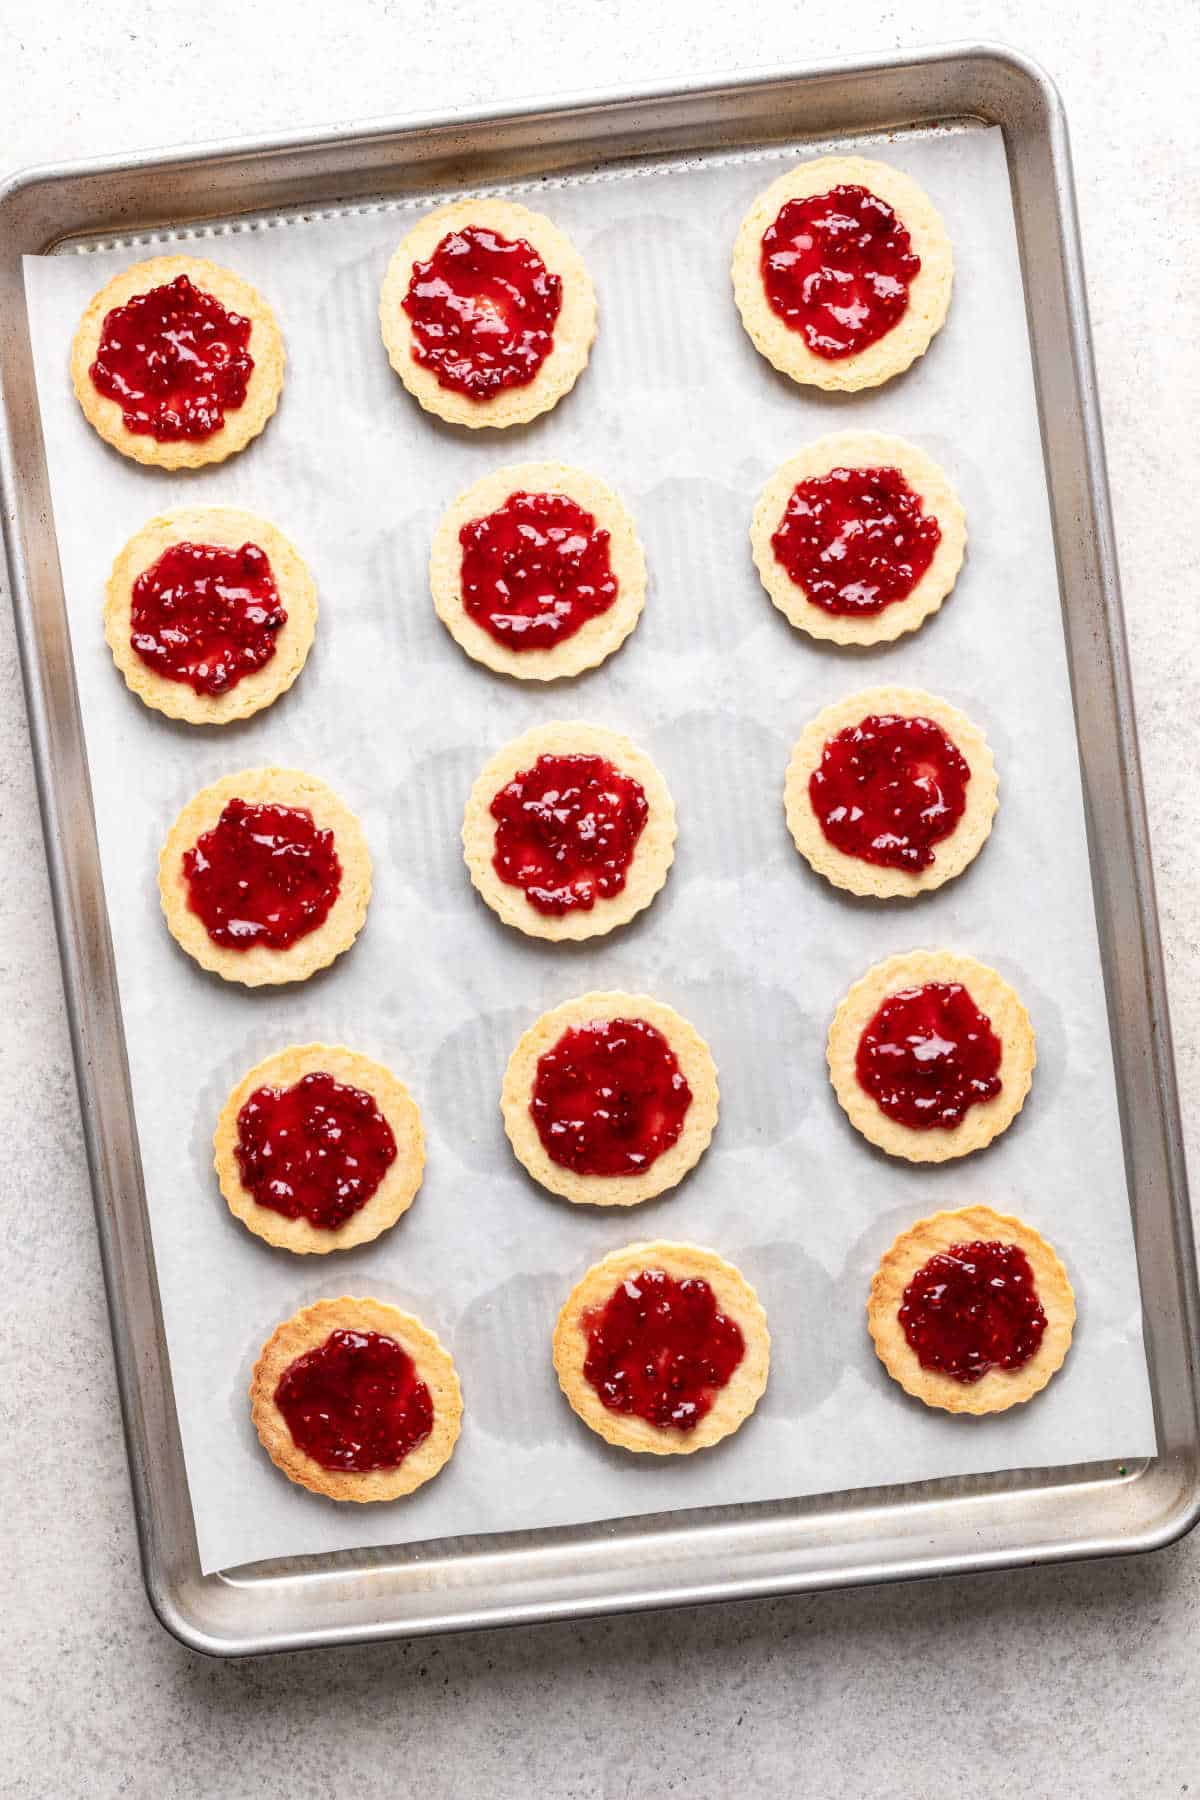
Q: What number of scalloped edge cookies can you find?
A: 15